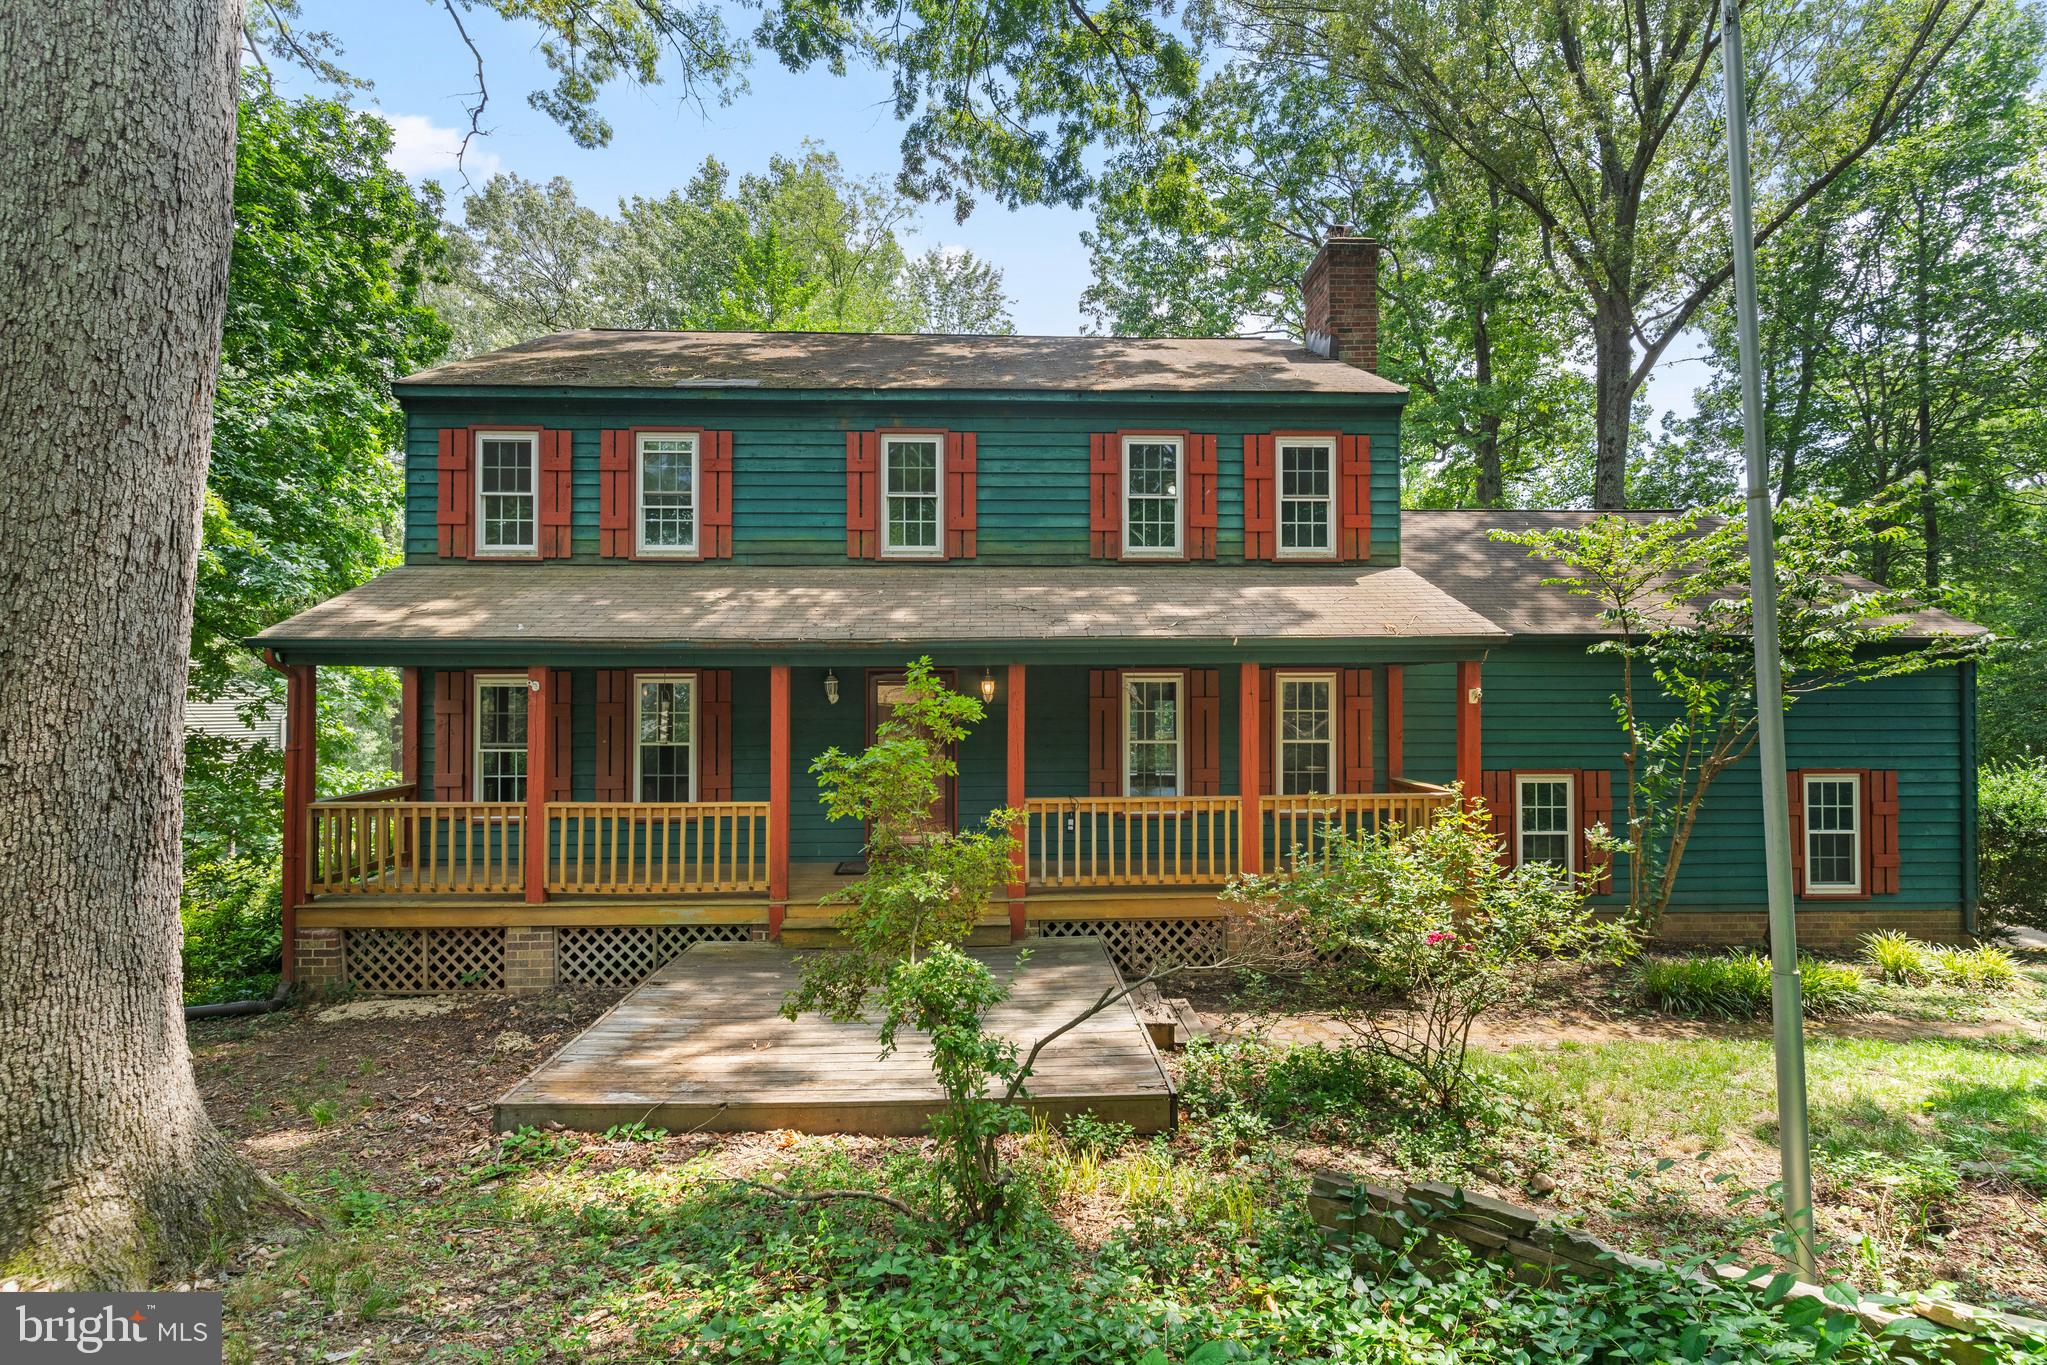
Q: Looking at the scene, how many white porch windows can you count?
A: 4